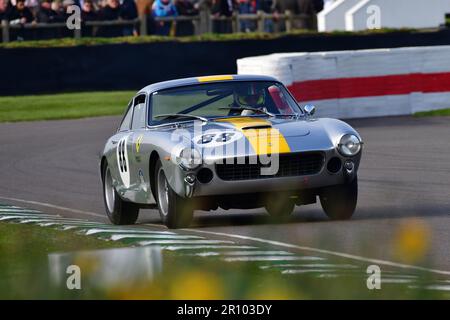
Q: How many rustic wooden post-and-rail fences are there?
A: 1